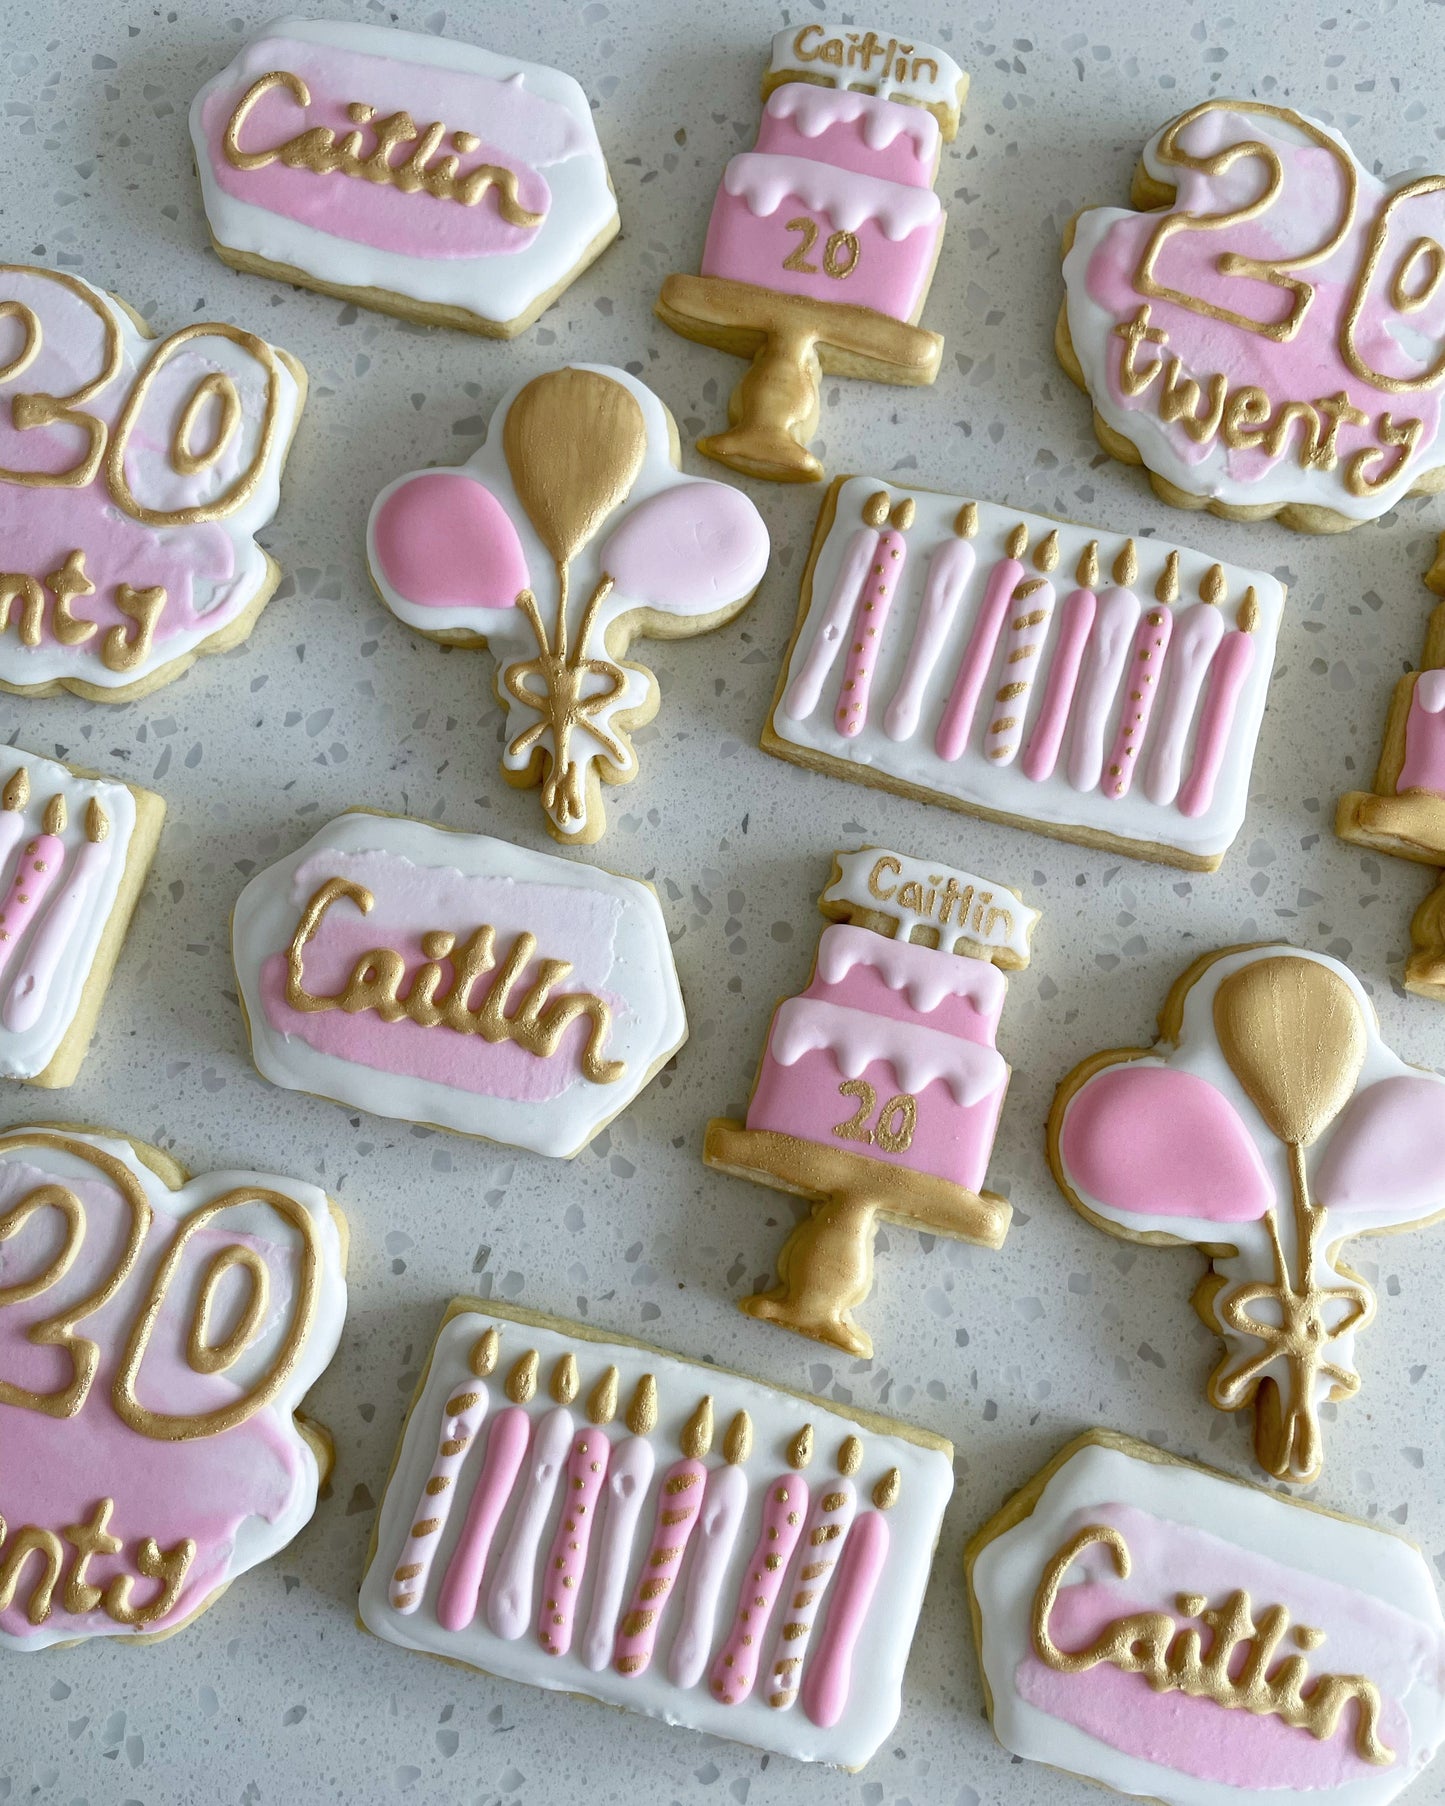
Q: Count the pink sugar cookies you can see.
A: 14